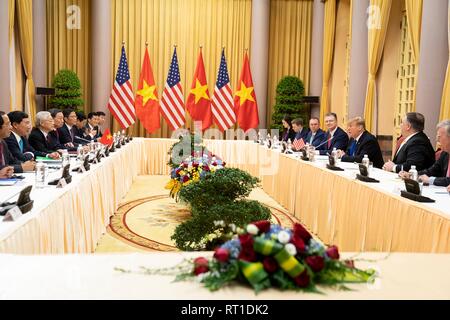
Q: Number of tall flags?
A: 6